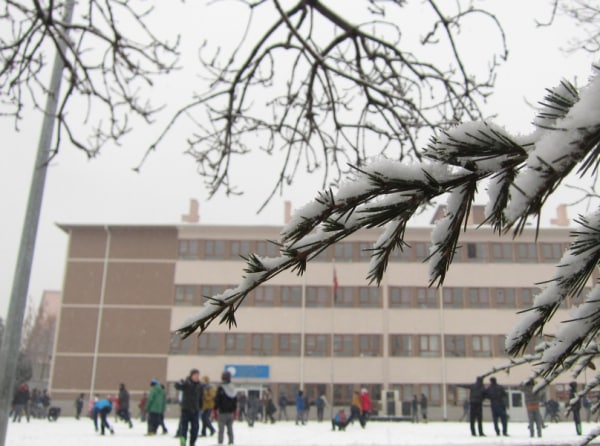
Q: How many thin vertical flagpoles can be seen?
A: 1